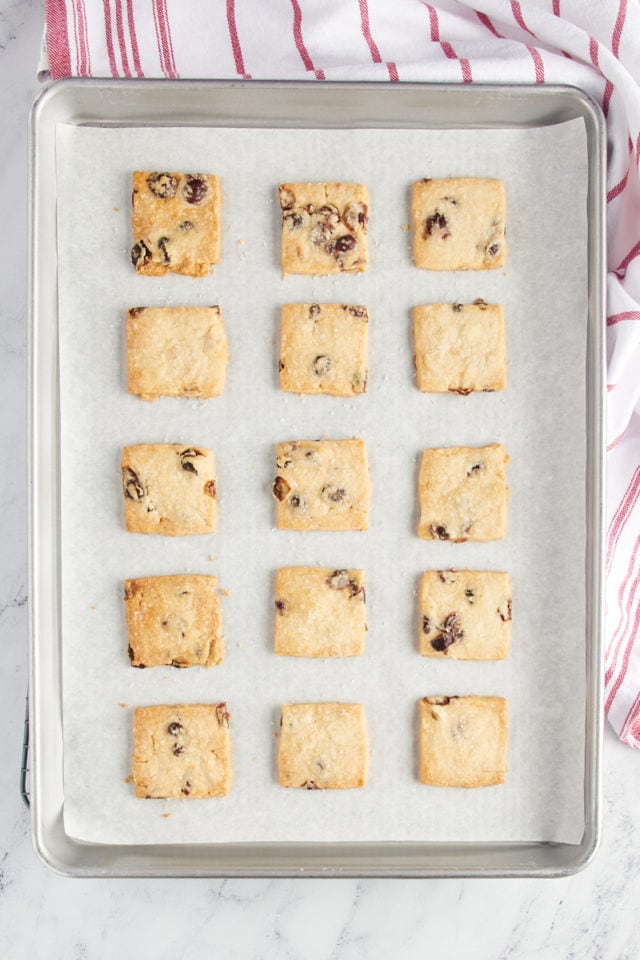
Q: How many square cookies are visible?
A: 15